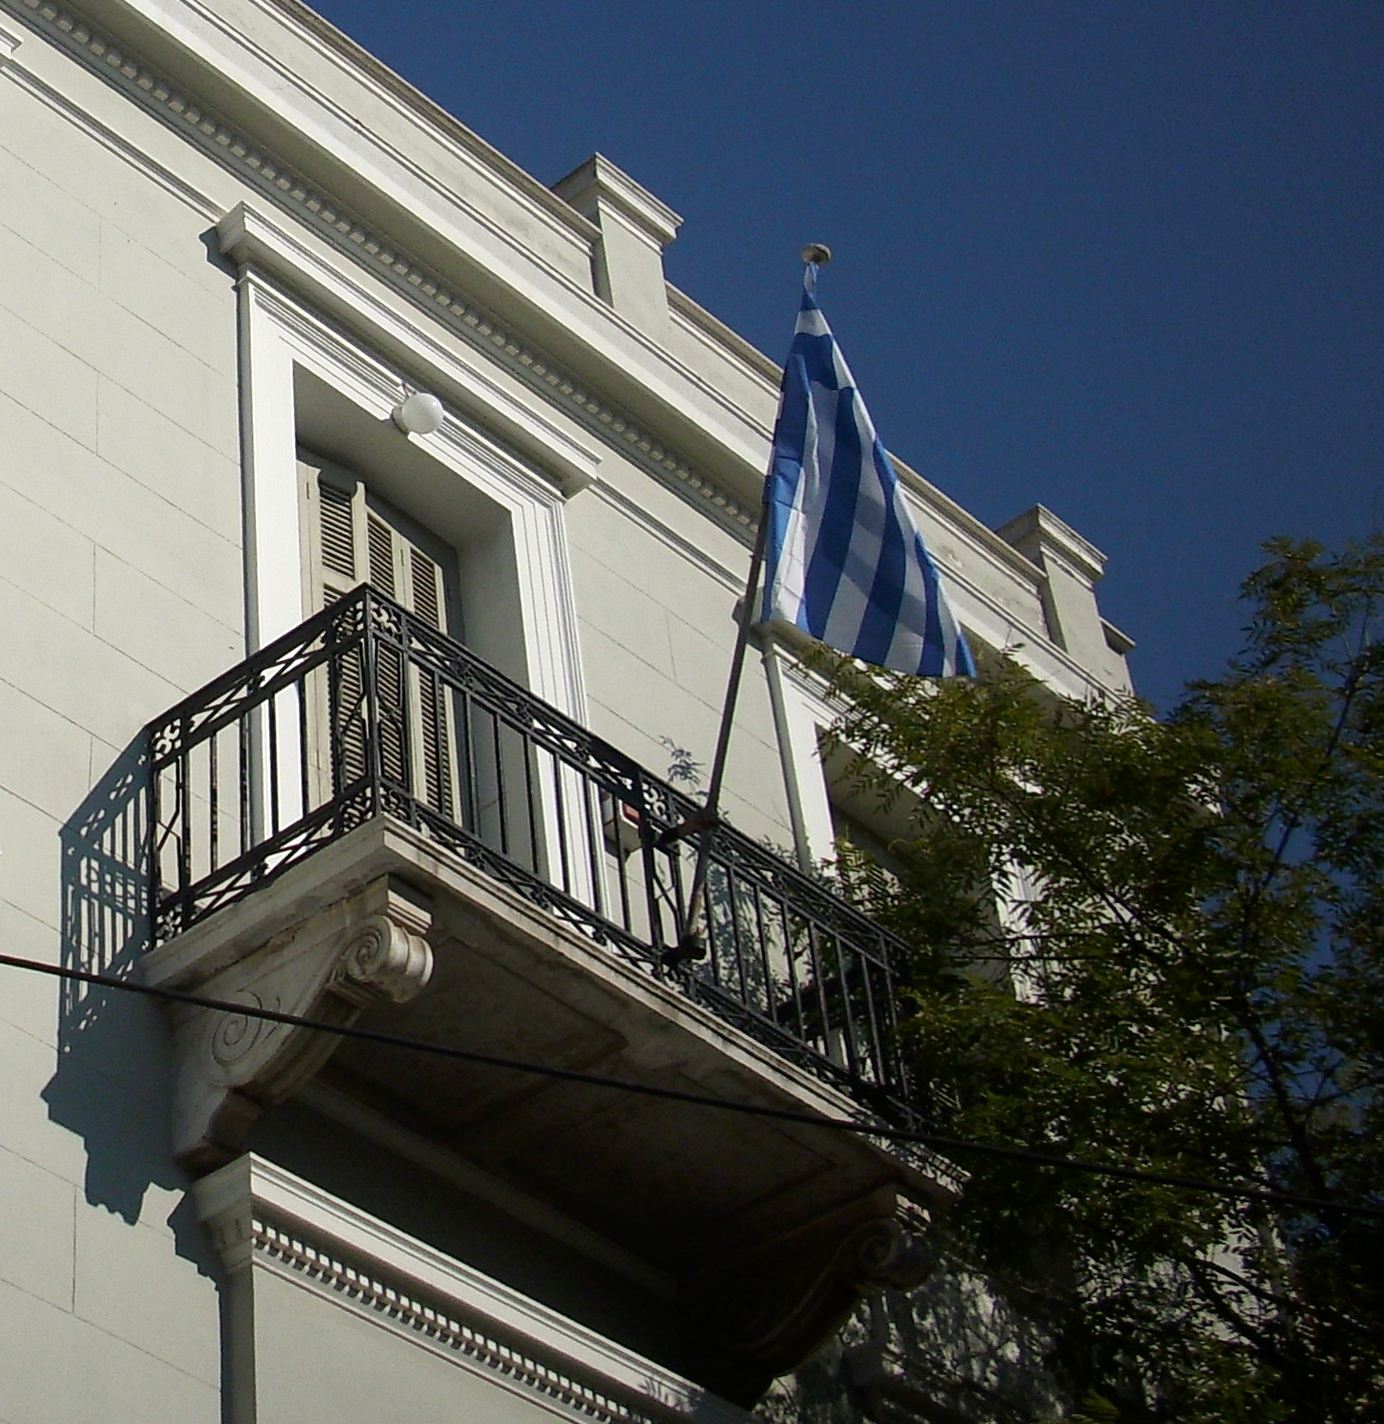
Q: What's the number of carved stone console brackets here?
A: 2